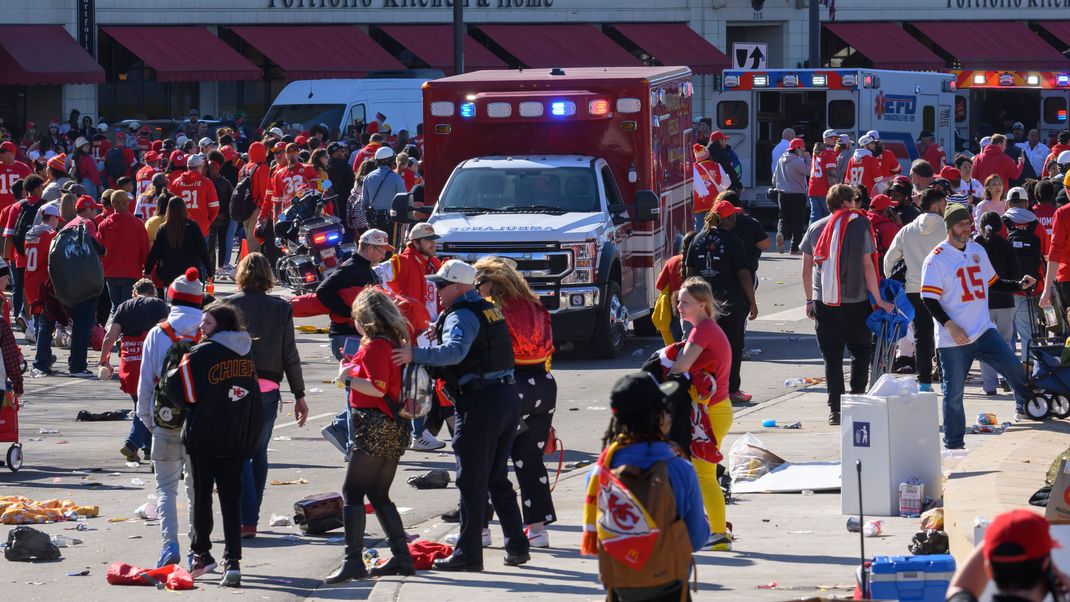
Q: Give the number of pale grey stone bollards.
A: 0